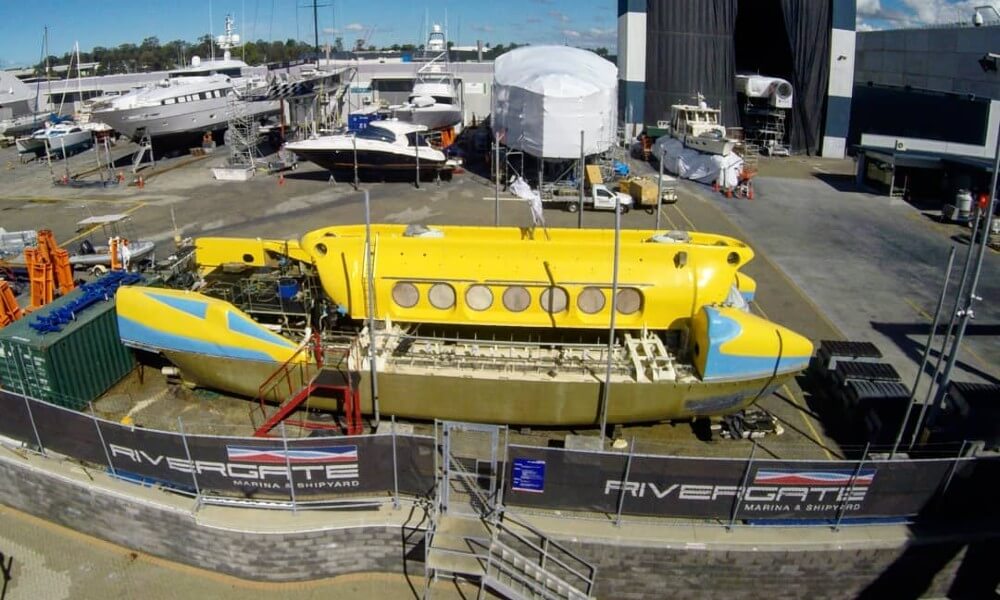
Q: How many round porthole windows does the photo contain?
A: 7